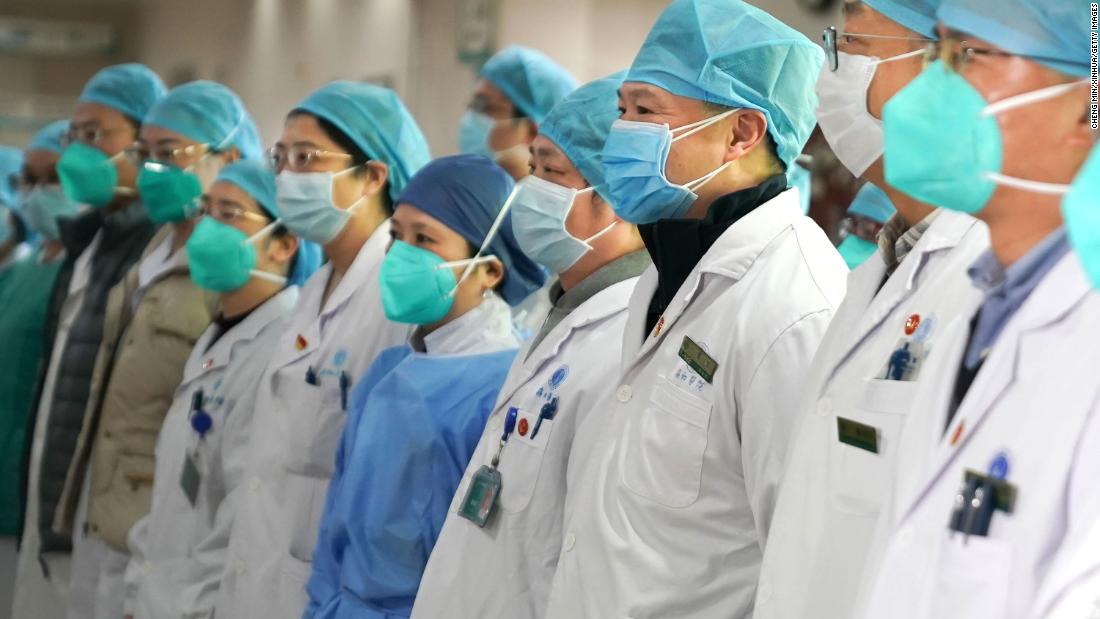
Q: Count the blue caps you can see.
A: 13